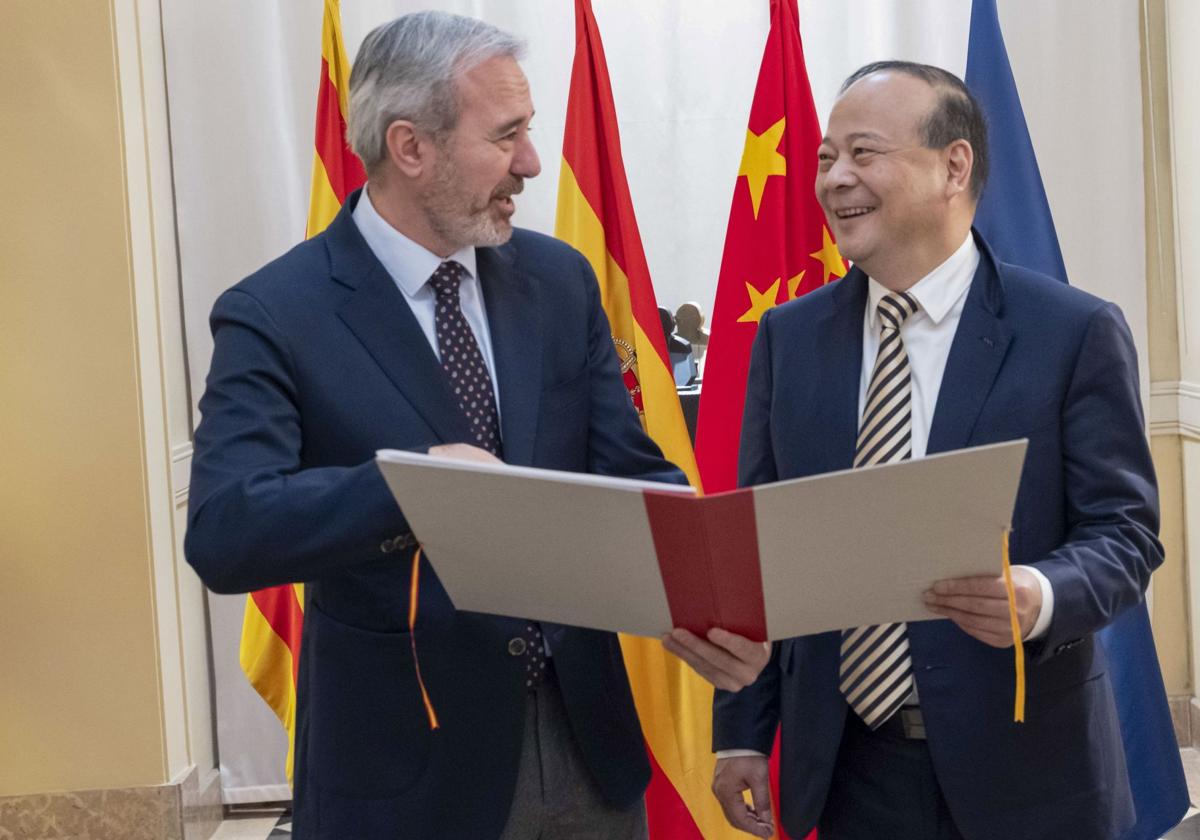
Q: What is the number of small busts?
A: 2